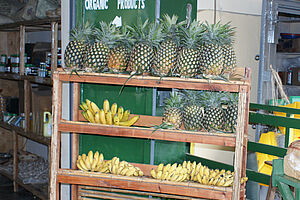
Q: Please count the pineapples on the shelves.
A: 12